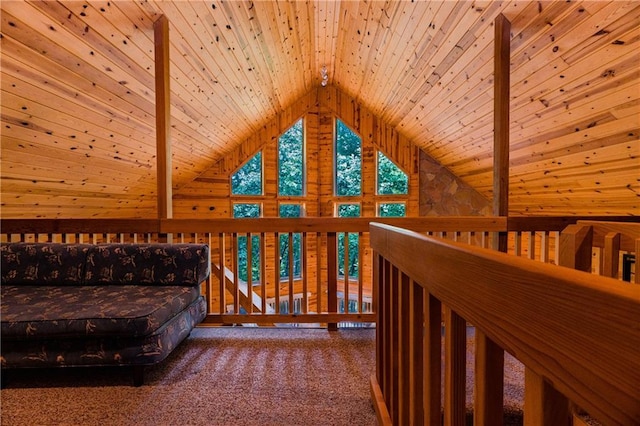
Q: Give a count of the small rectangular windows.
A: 4